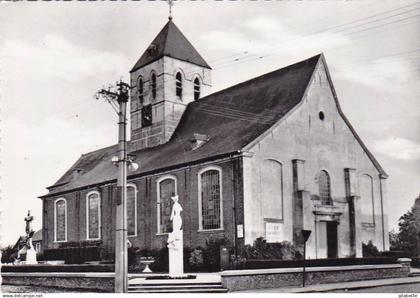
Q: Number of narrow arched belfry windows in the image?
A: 4